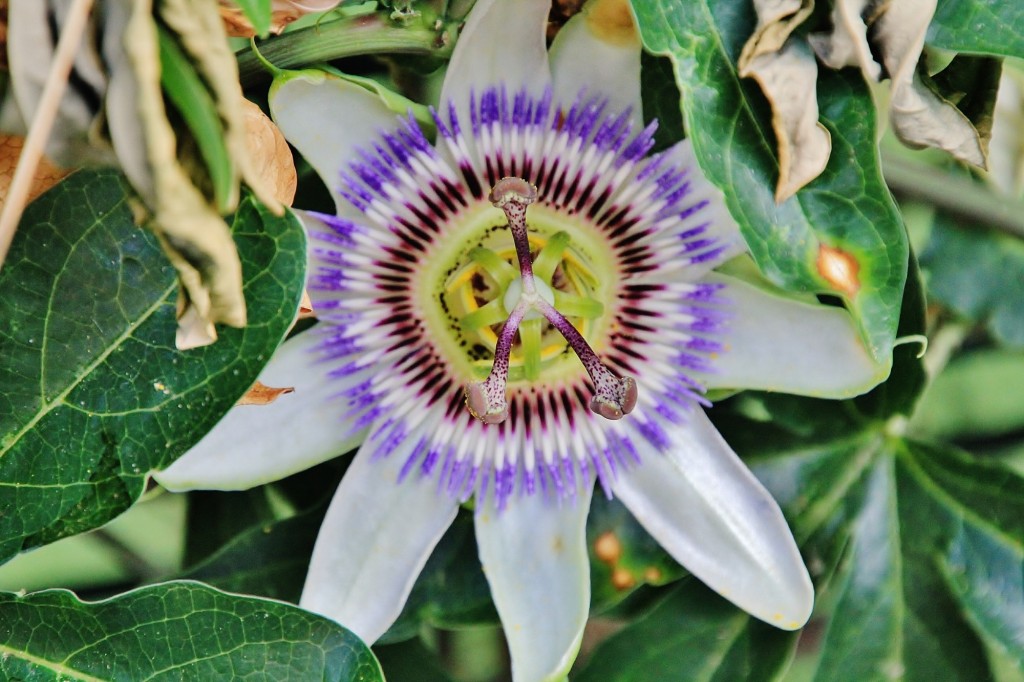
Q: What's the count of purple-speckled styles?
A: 3